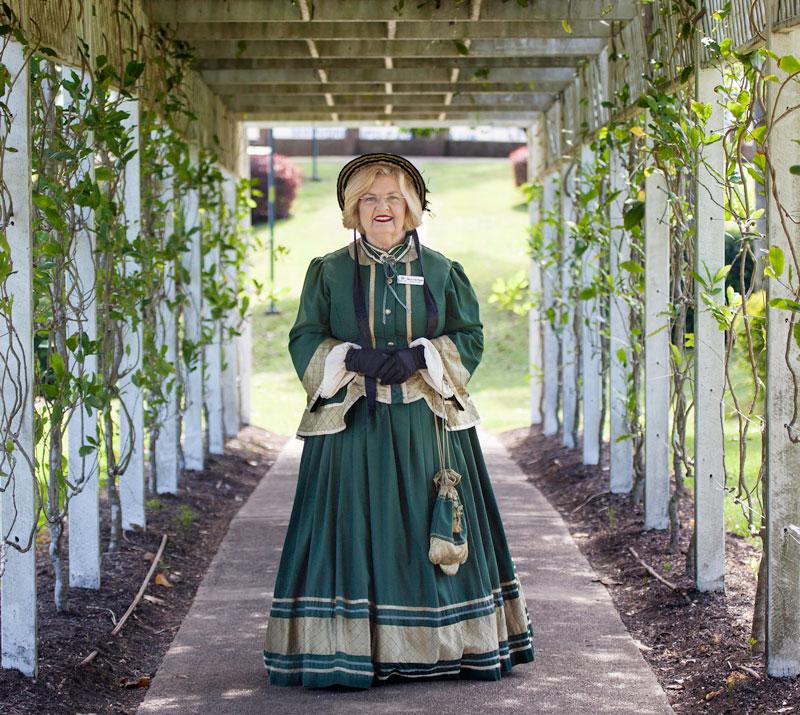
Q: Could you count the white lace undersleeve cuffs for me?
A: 2